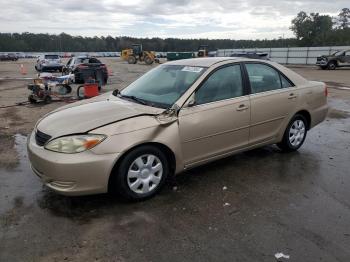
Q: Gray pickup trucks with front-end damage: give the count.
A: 1